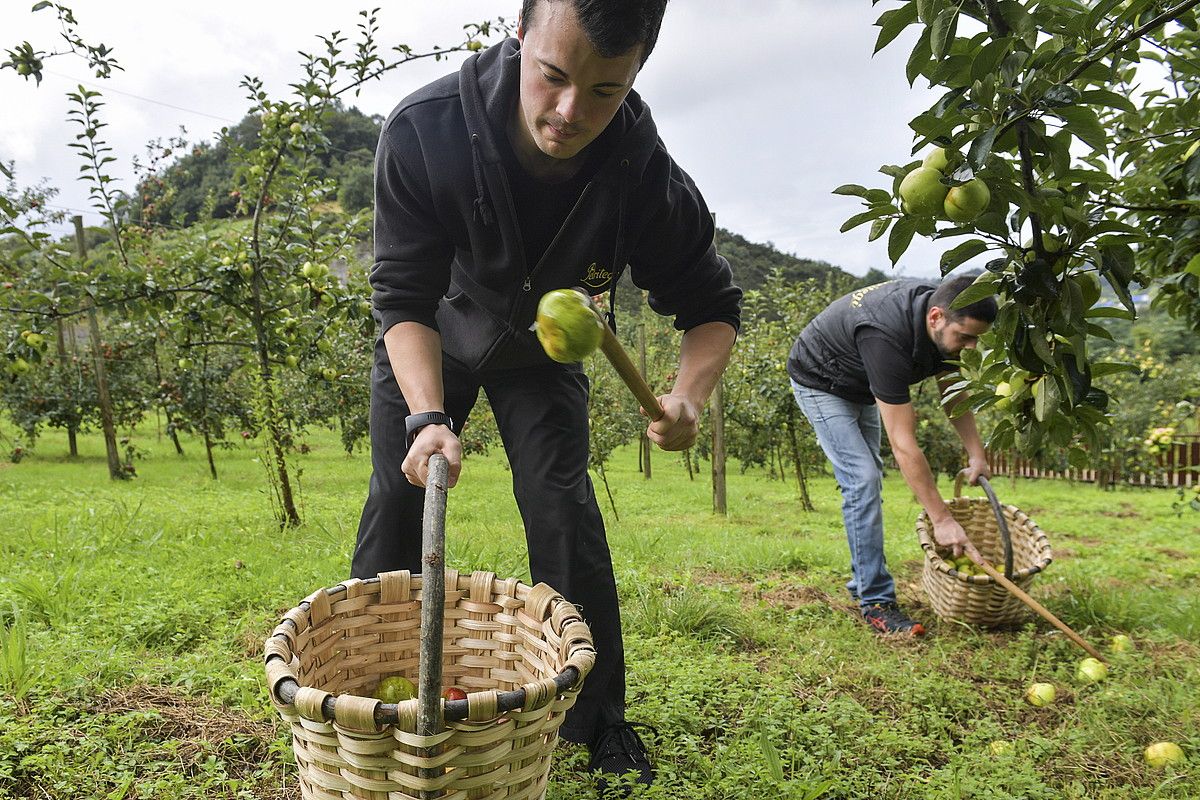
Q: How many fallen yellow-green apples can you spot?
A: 5